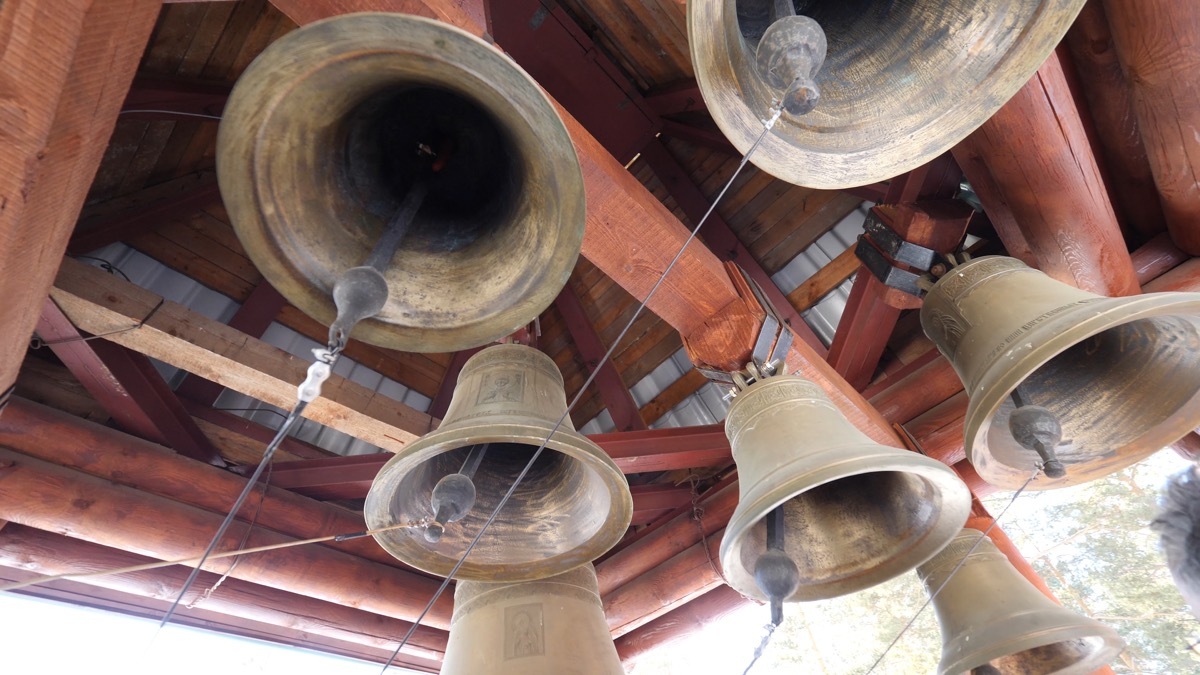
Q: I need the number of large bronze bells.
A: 7